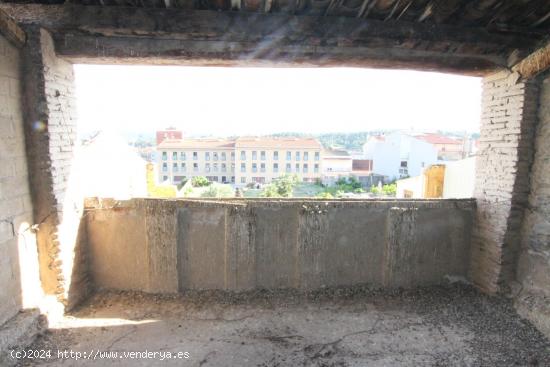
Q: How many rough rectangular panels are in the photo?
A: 4